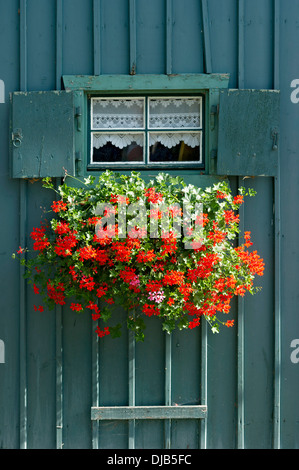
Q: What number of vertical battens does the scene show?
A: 8